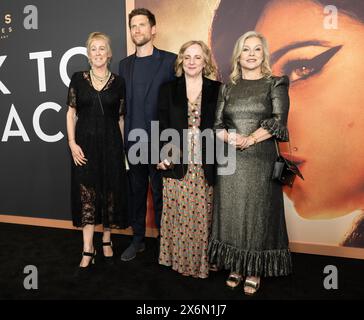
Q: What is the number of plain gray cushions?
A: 0